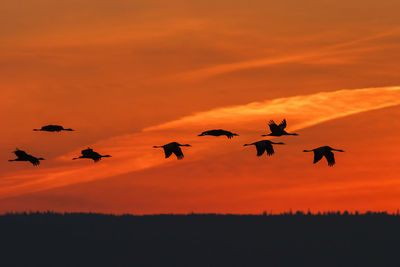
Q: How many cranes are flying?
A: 8